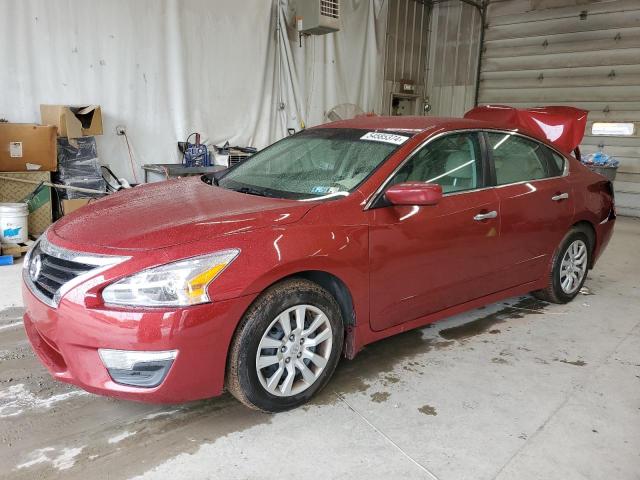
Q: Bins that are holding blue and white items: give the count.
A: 1